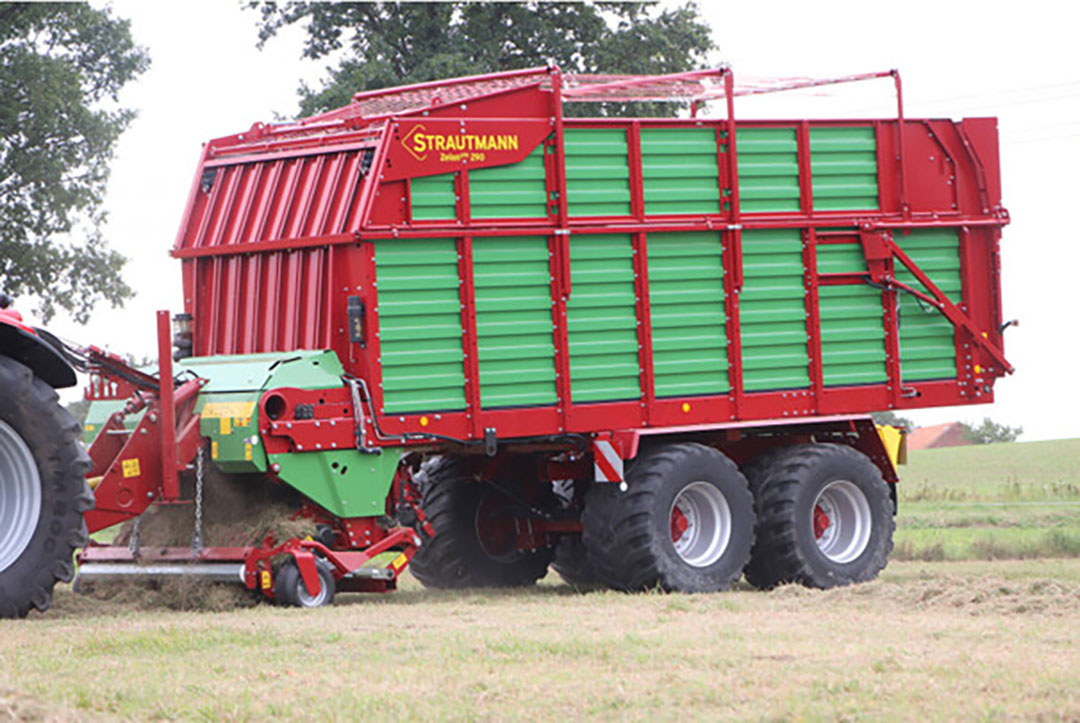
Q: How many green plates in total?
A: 13